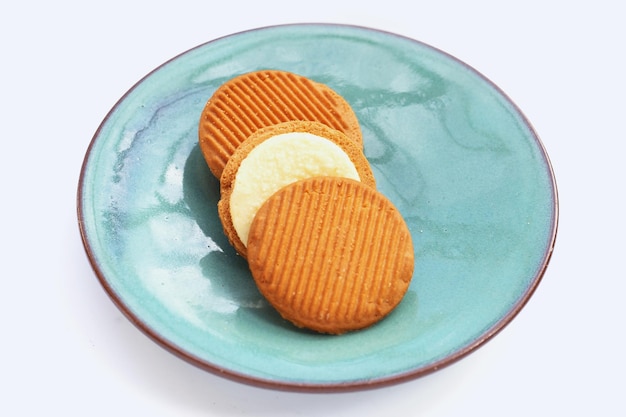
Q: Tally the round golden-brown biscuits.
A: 3